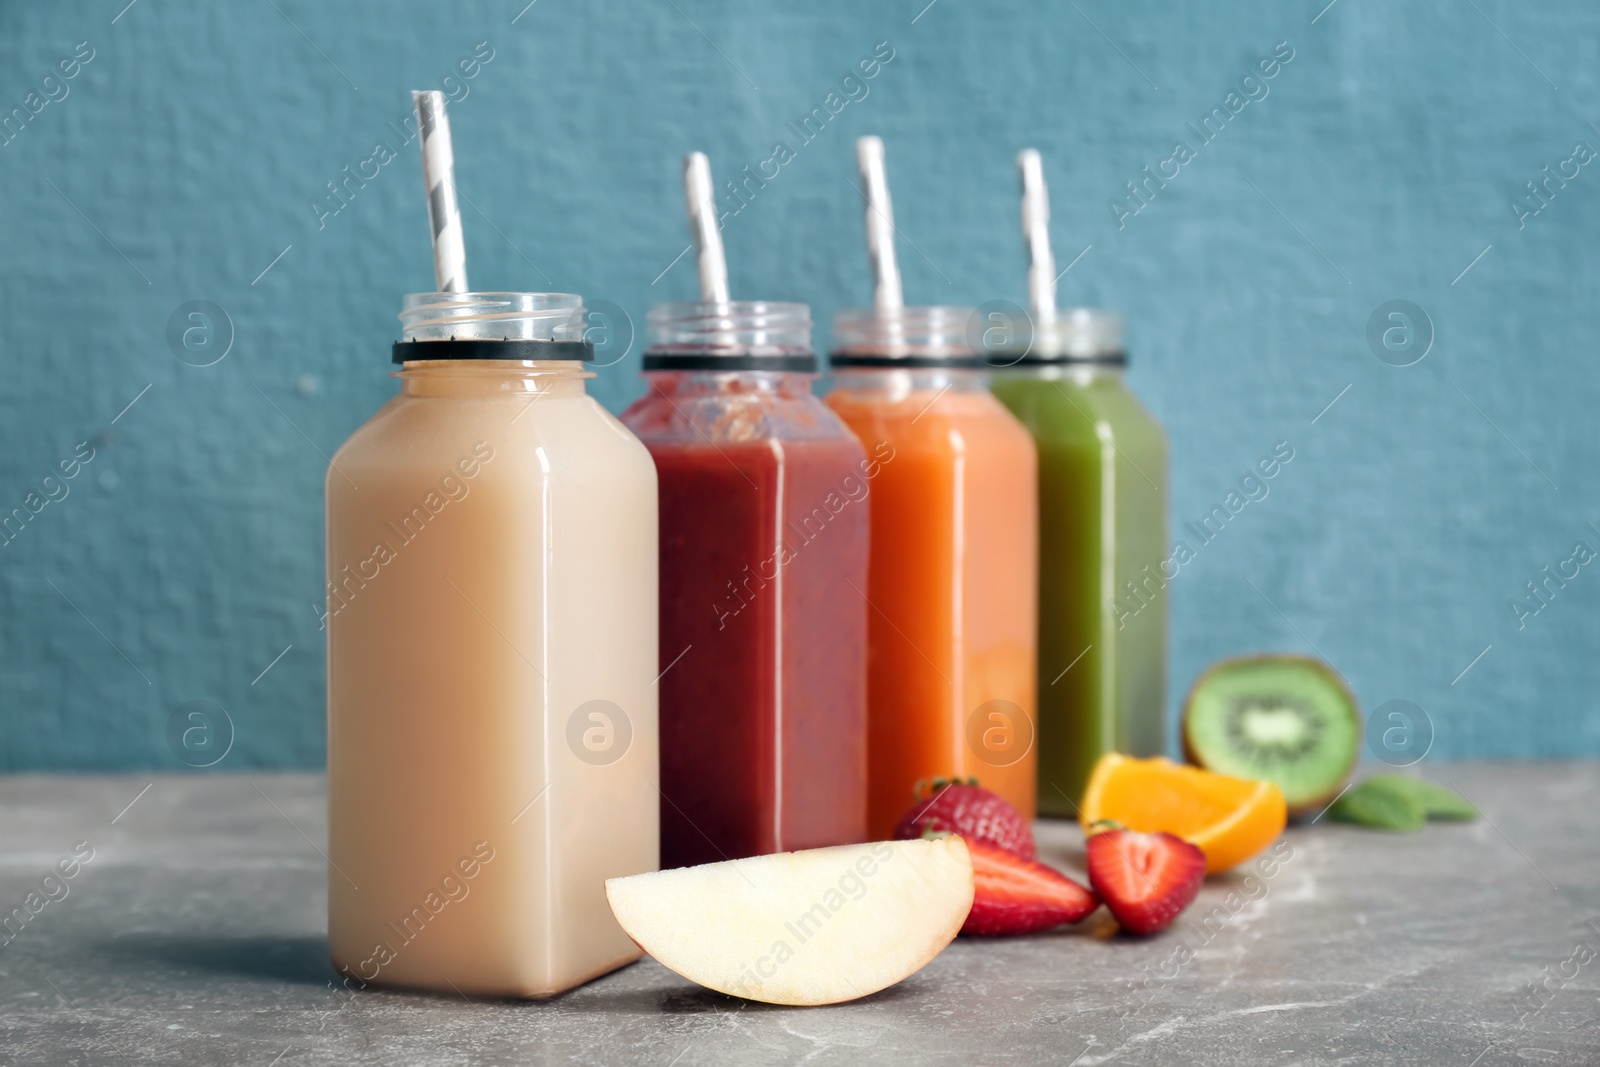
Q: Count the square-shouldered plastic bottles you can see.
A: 4